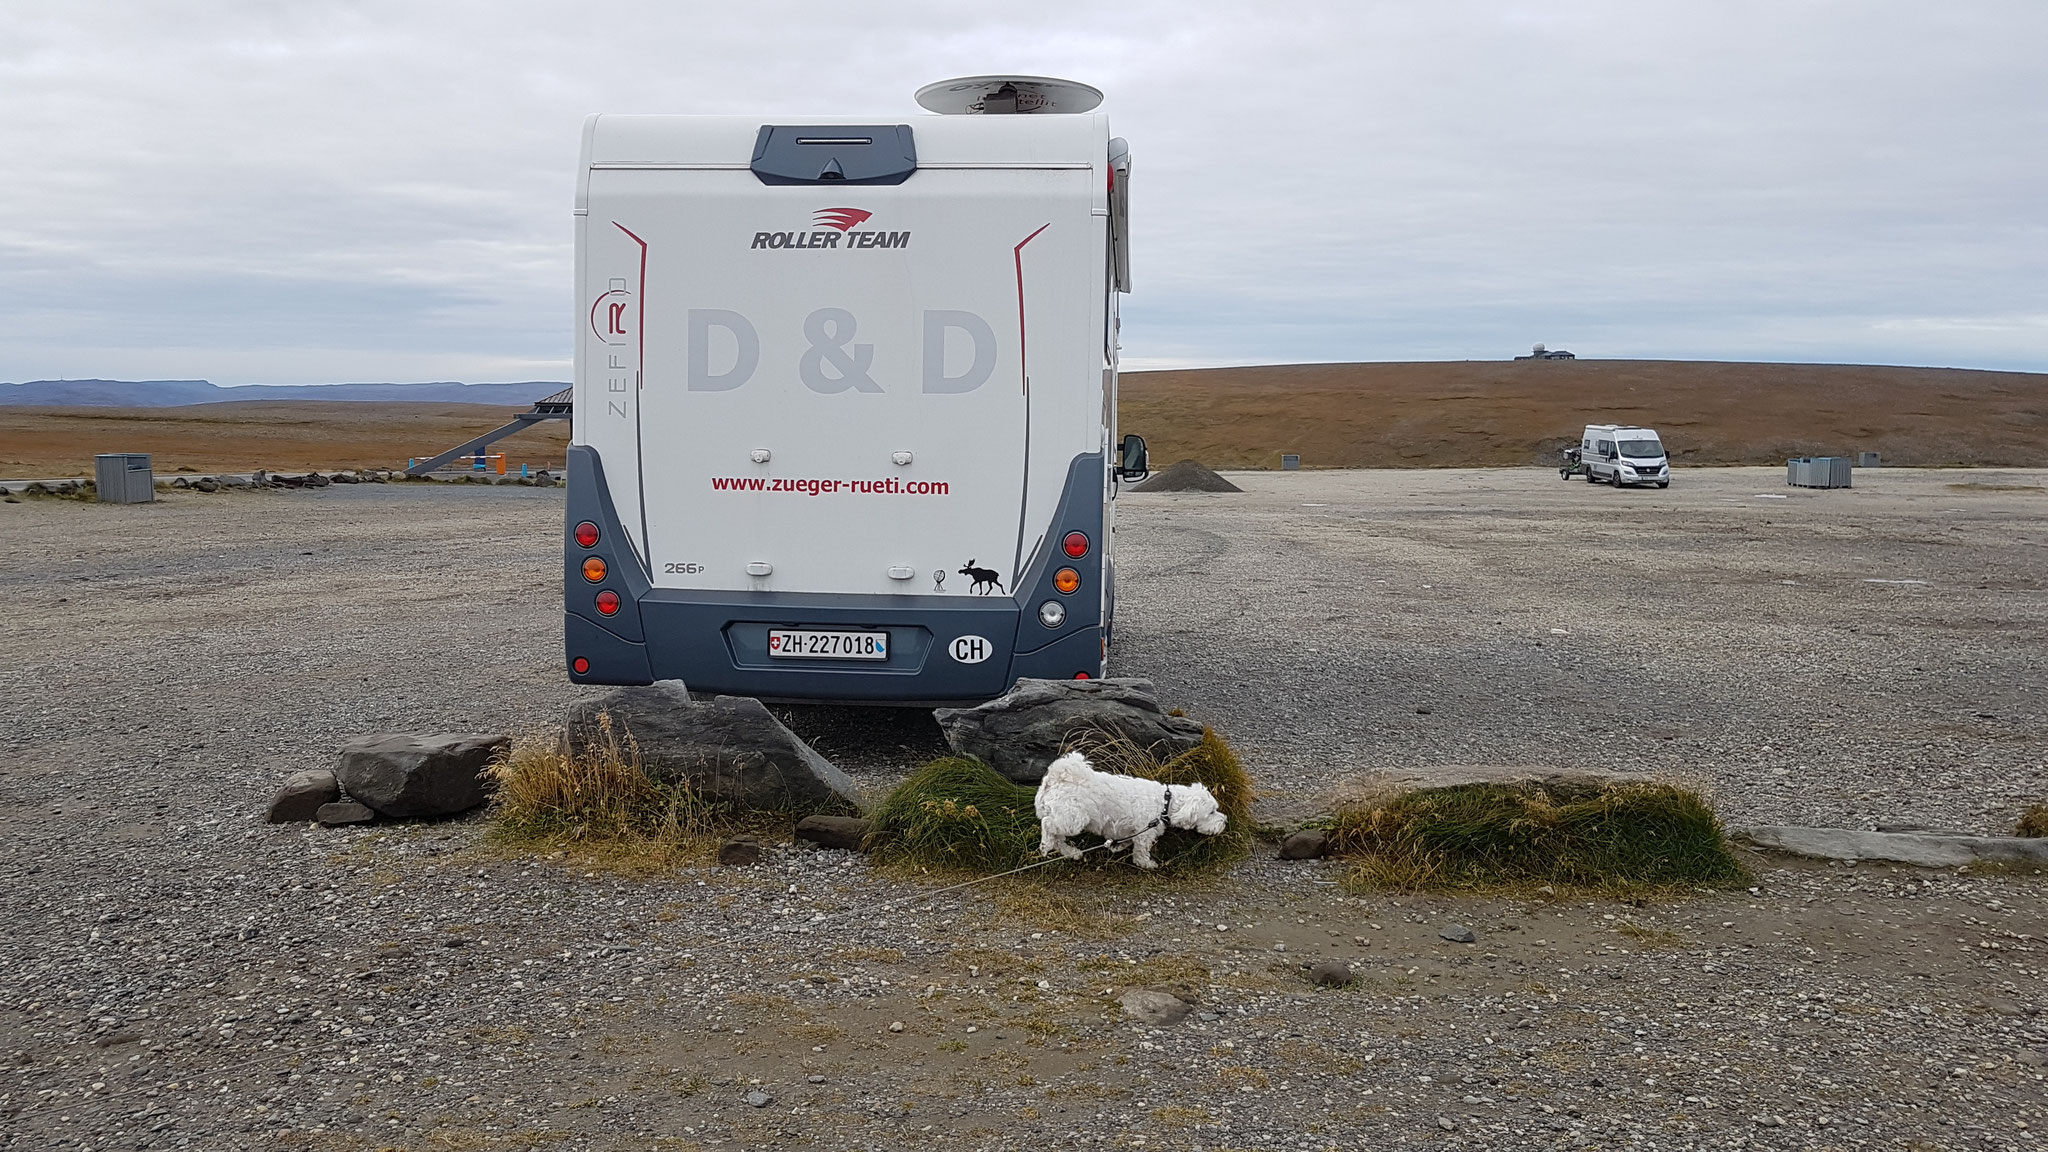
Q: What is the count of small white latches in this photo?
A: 4